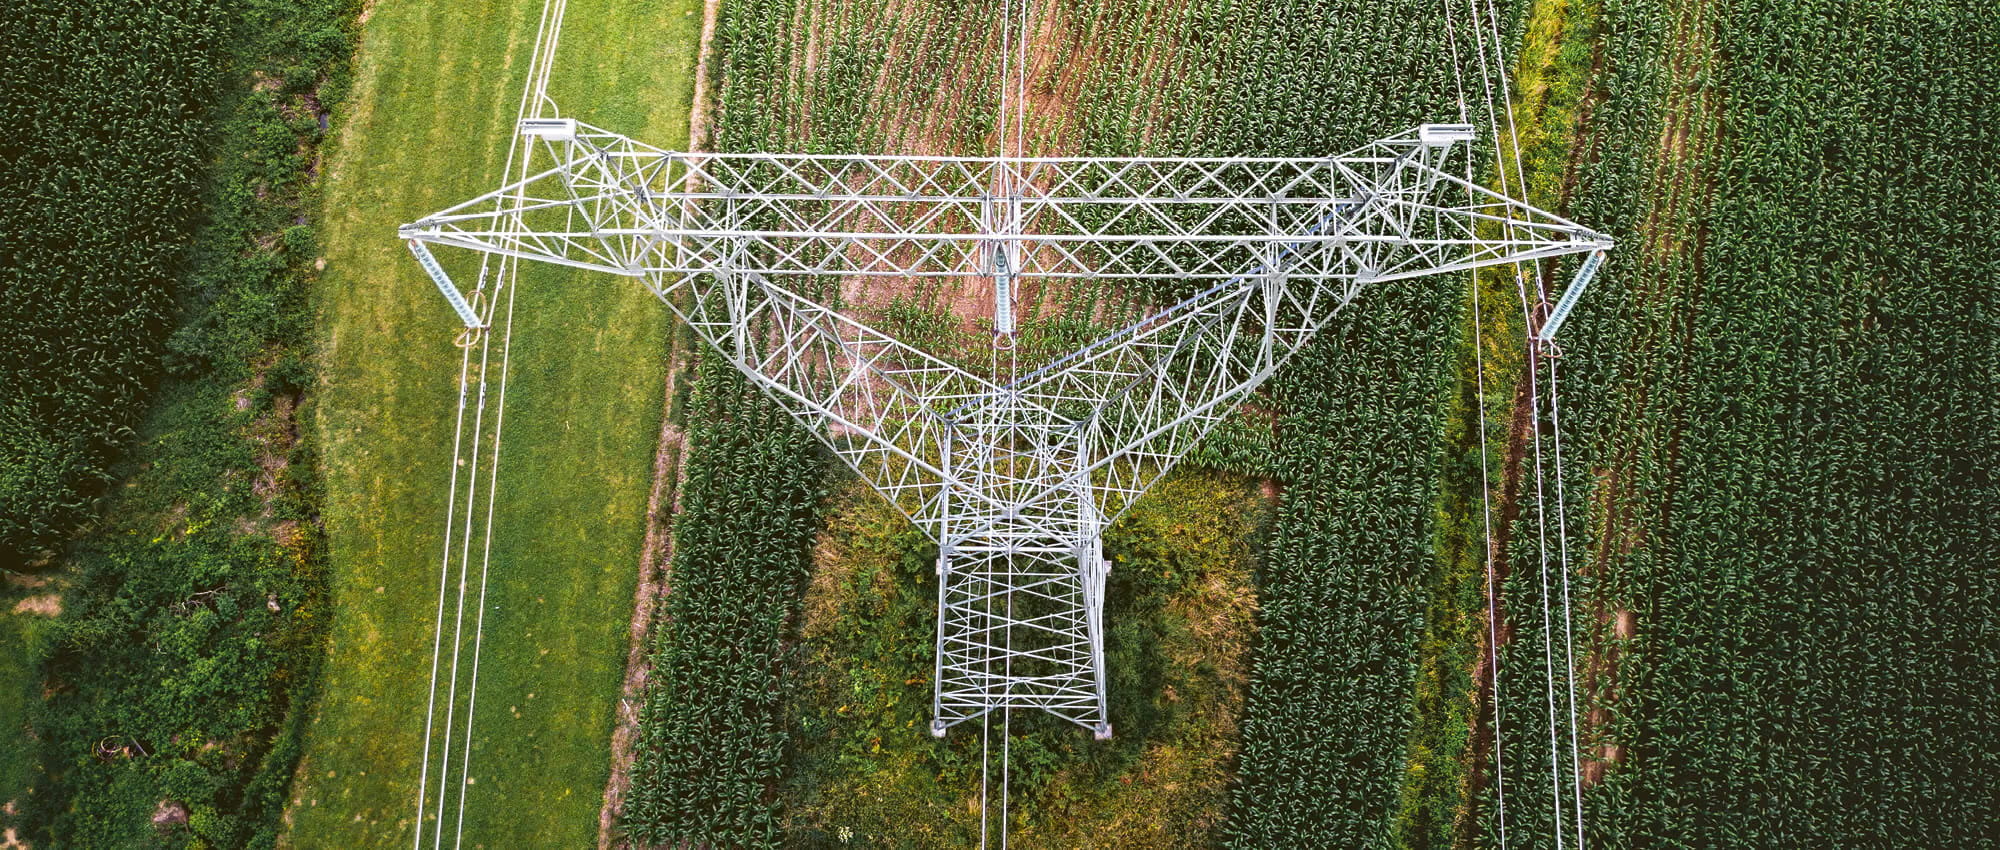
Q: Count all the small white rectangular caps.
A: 2